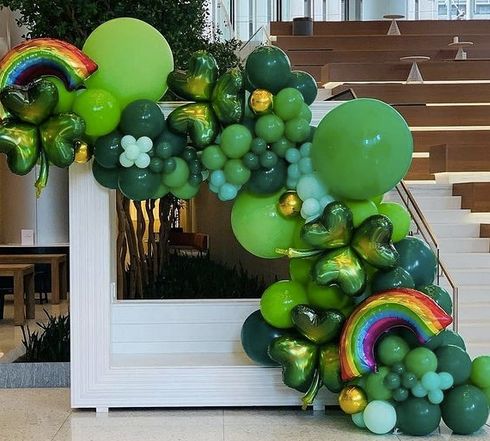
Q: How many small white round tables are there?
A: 3